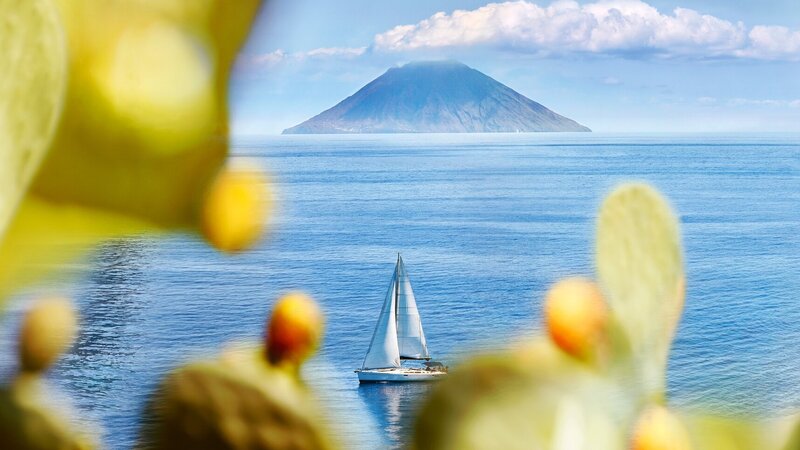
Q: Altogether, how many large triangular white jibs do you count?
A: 1